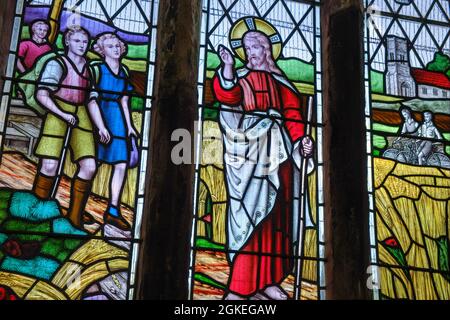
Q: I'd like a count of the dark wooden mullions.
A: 2